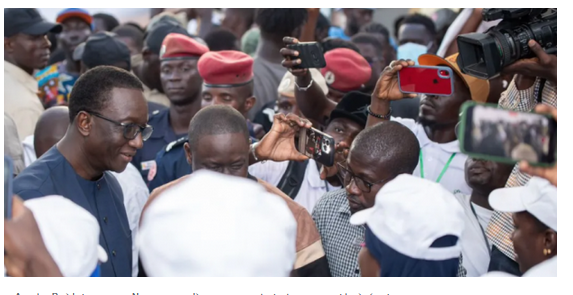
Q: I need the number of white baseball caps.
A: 4